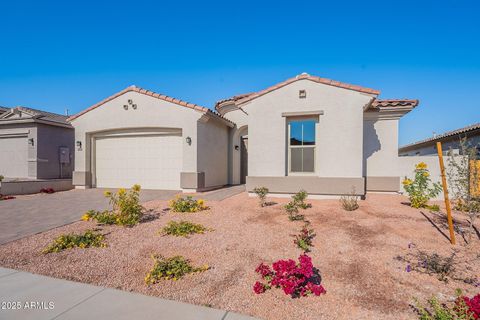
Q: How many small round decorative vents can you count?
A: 3